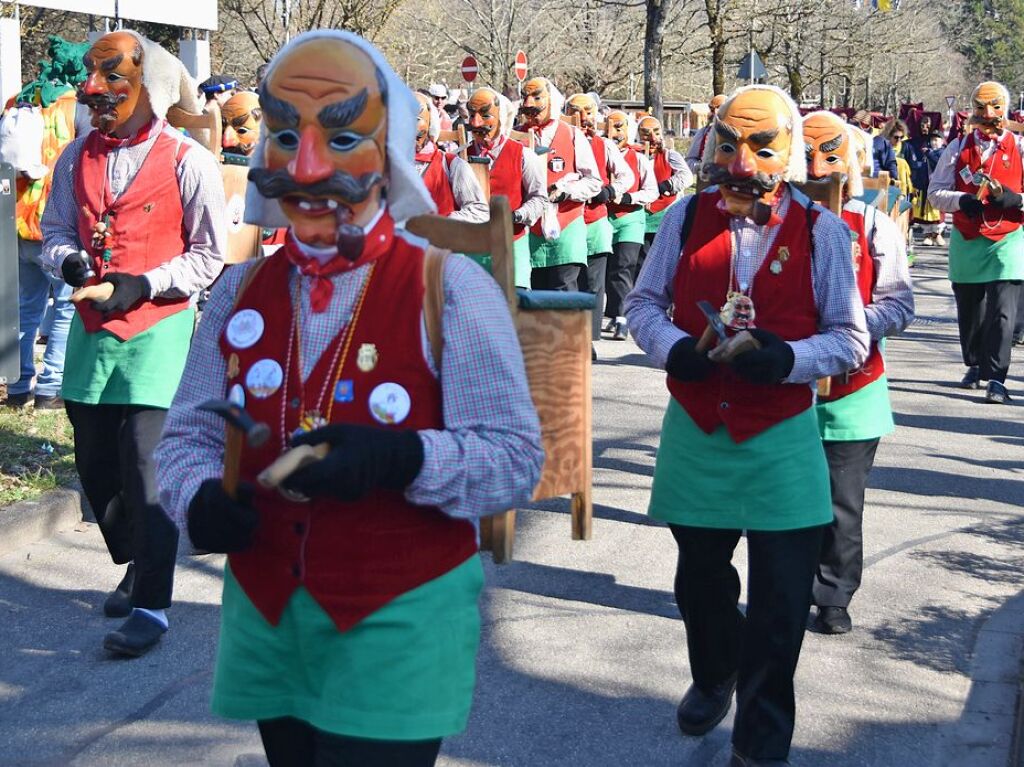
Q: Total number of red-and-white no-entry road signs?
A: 2